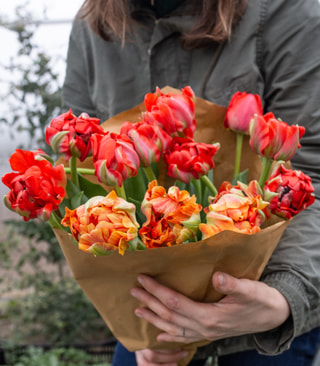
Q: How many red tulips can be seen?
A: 9